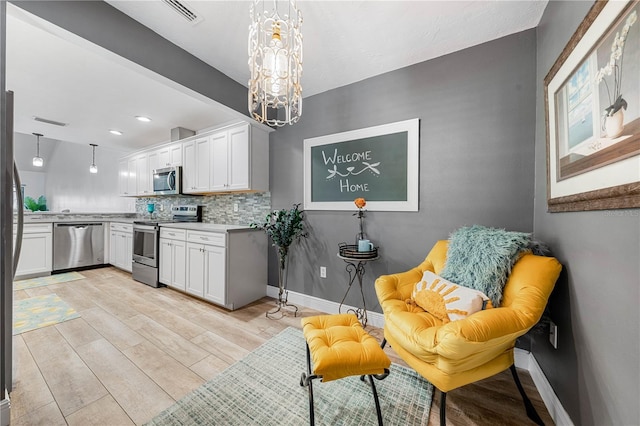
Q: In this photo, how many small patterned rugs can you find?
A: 2